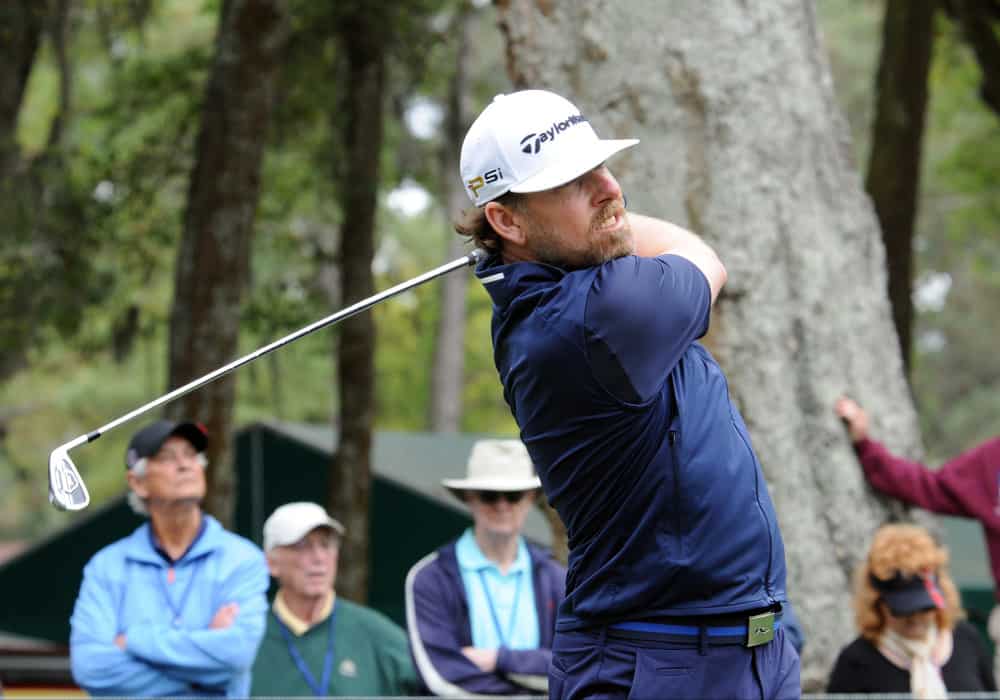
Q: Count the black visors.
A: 1